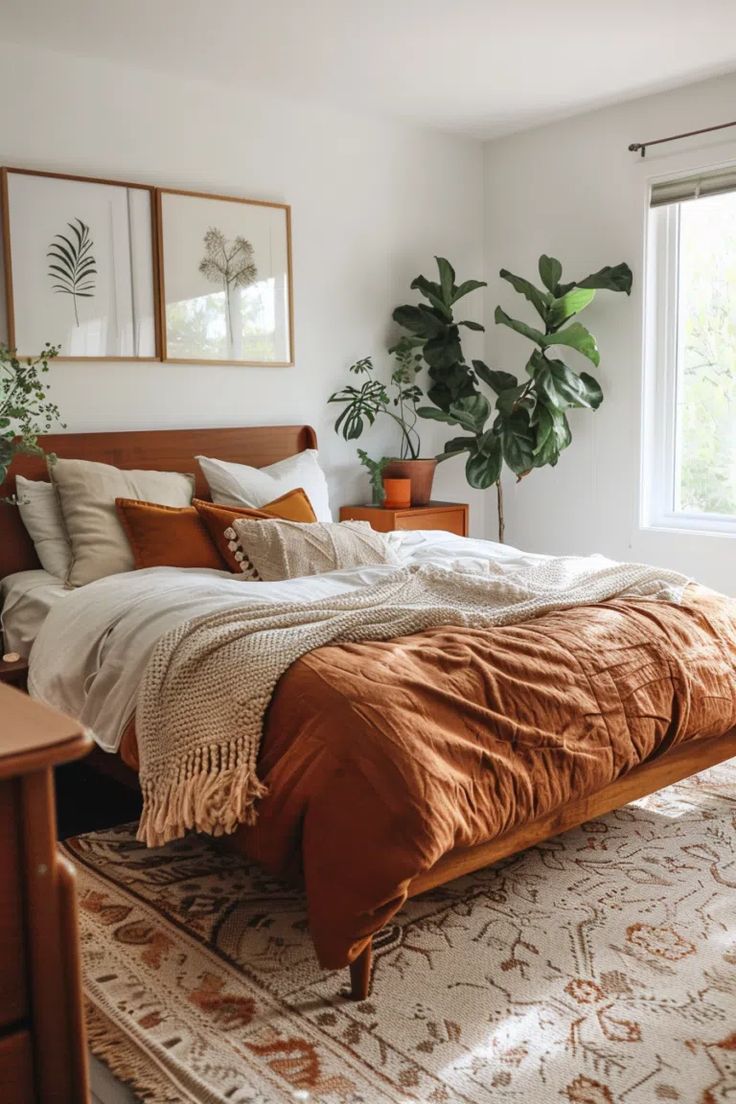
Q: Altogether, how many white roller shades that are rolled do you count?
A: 1